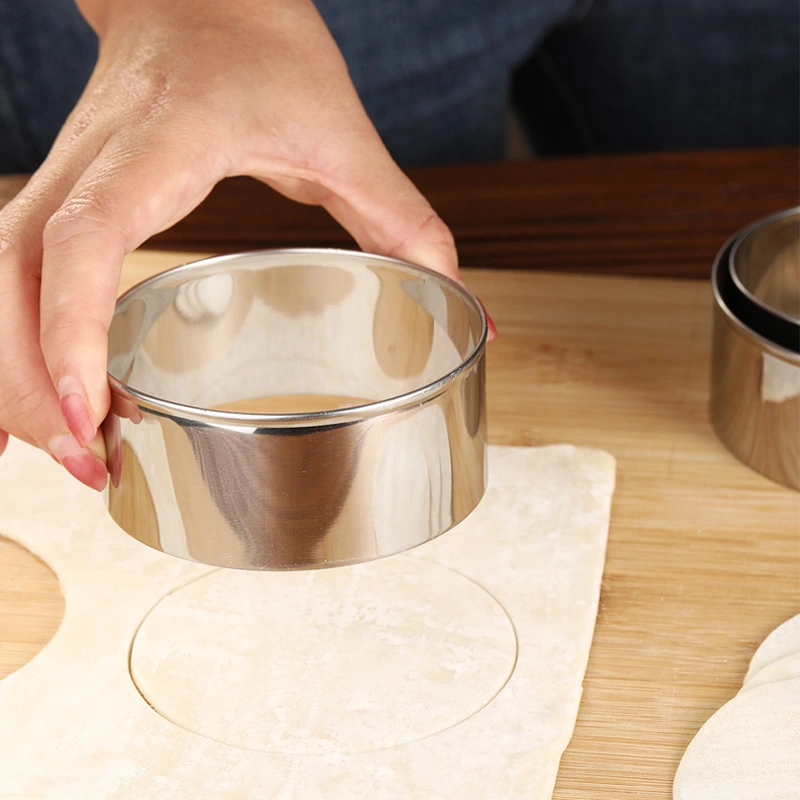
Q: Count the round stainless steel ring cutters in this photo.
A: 3